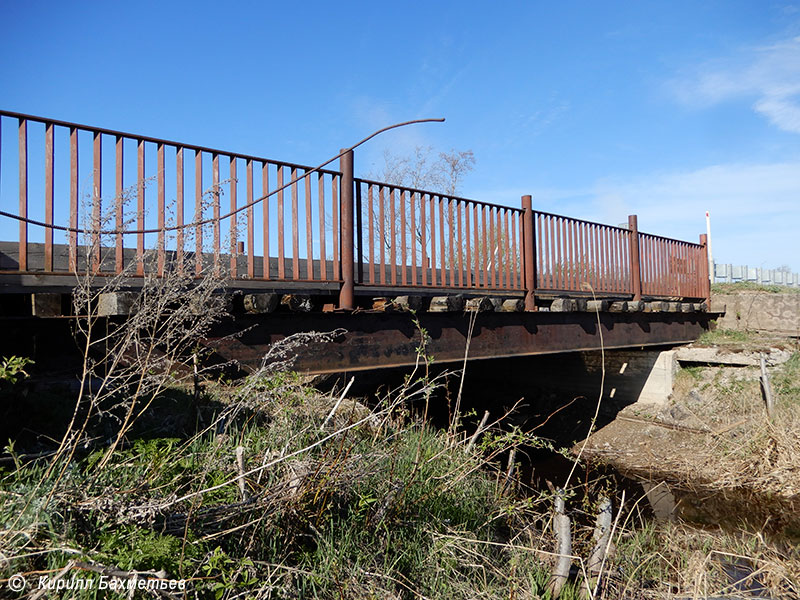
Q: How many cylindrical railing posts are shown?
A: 4